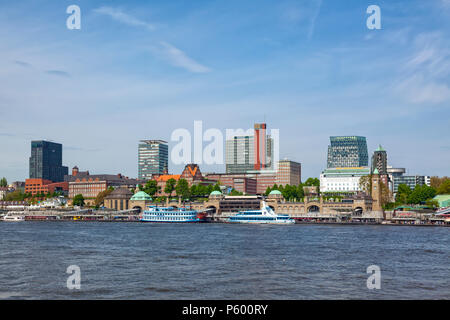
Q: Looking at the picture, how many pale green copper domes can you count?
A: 3